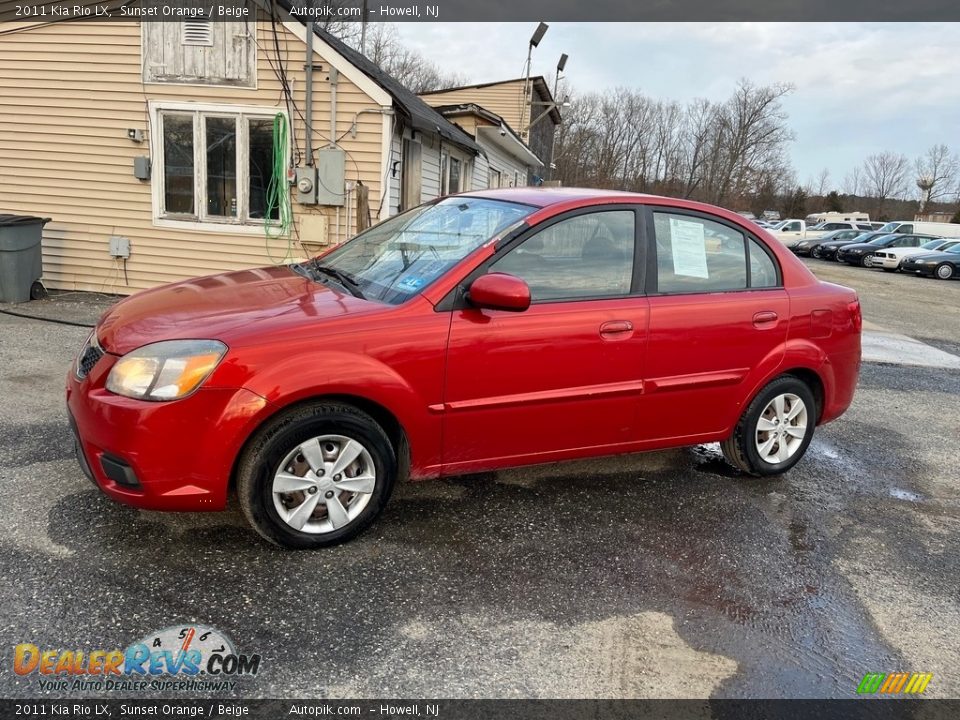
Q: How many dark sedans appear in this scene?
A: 4